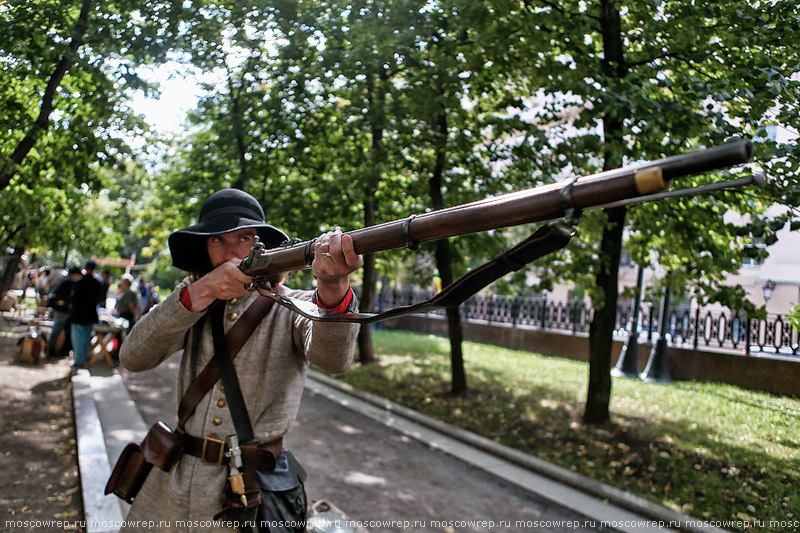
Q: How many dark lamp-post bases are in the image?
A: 2